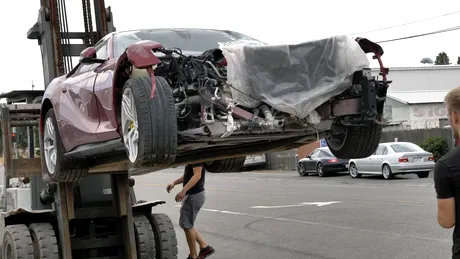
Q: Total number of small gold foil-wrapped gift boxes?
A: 0